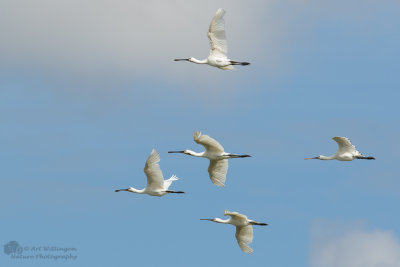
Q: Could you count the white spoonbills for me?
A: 5